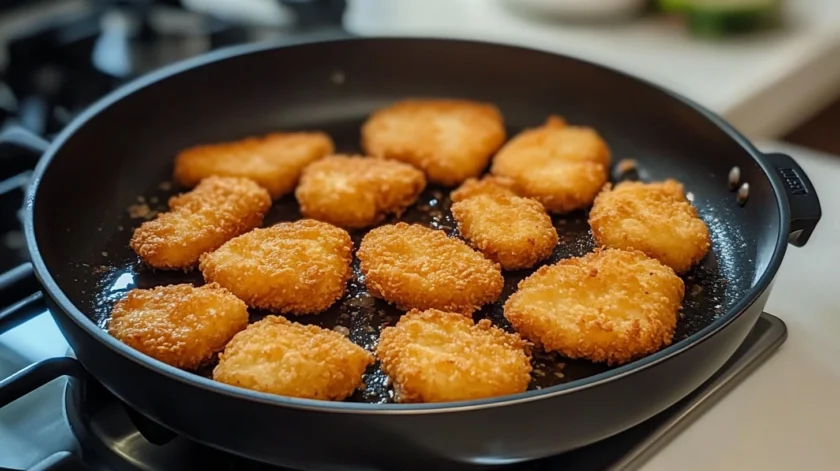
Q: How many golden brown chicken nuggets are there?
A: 13